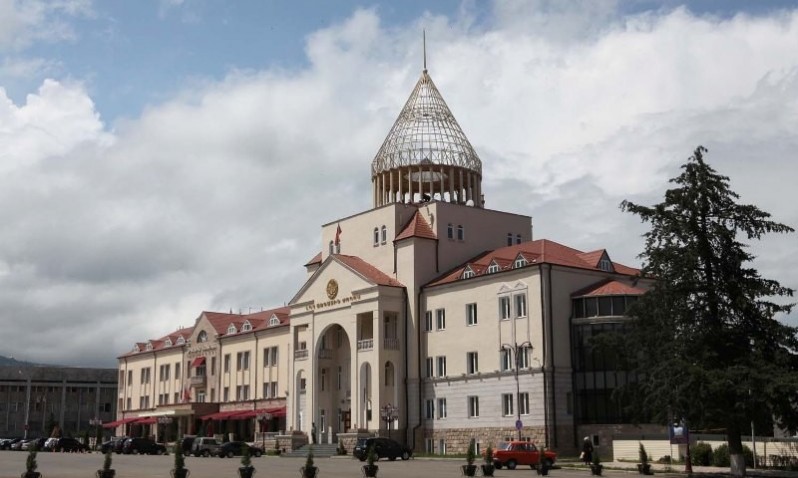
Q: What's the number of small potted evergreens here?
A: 11